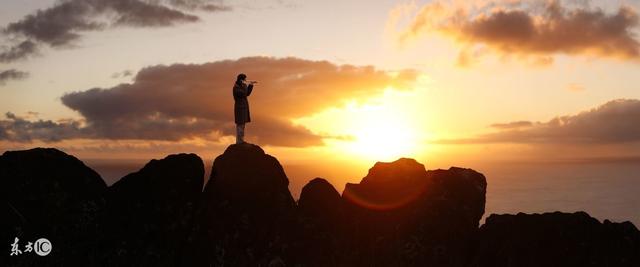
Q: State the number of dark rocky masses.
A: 6